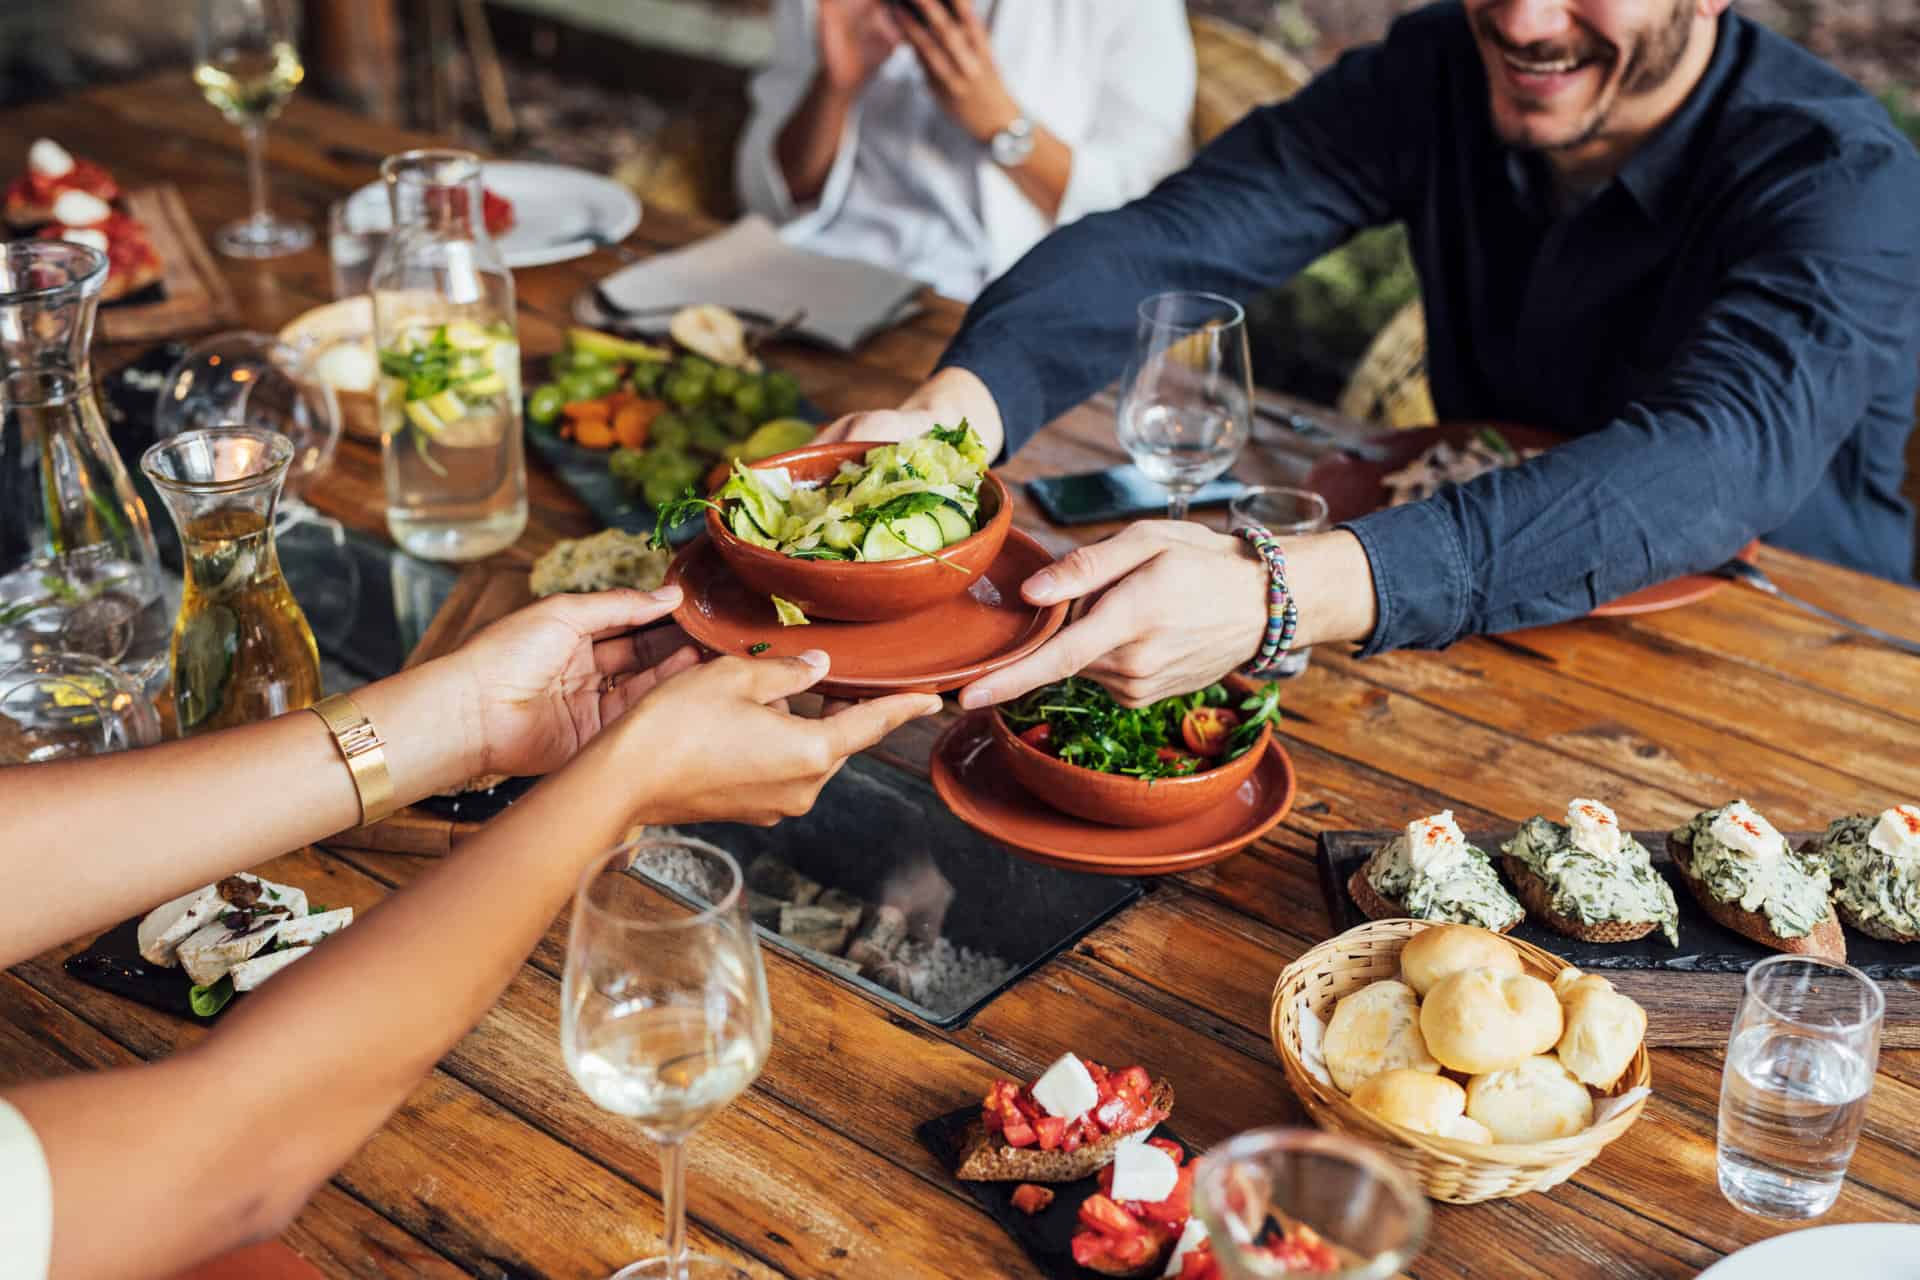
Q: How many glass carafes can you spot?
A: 3